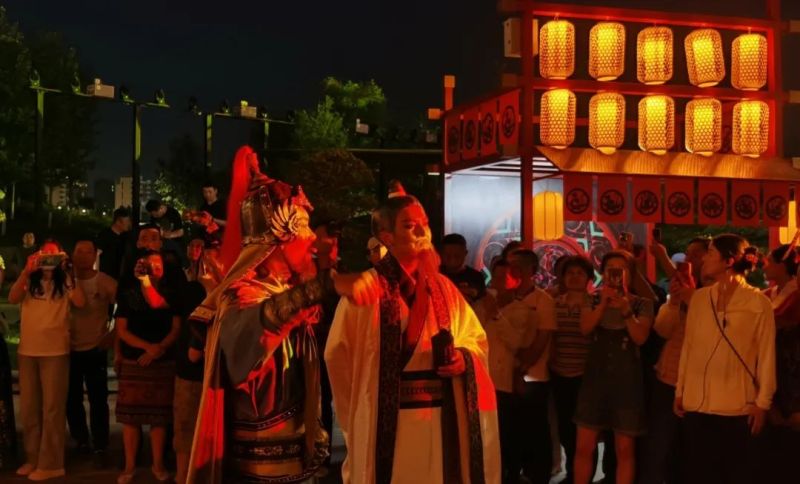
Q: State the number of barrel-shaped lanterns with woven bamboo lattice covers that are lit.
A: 10